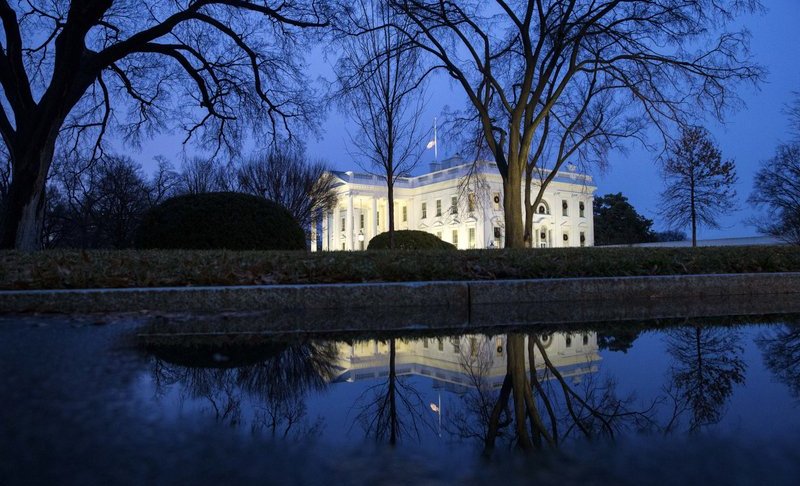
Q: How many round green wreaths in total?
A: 8